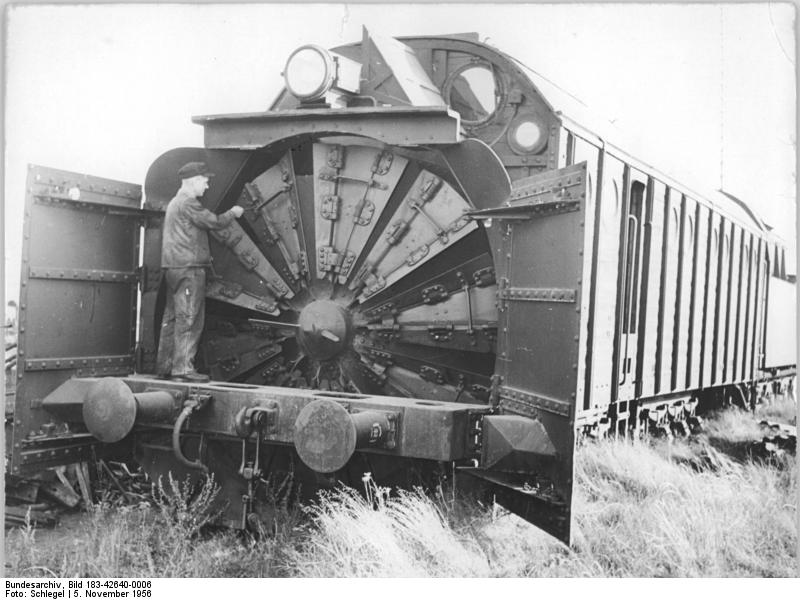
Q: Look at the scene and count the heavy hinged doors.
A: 2